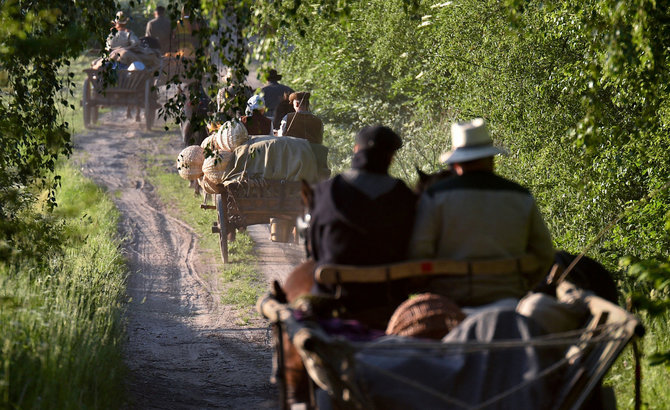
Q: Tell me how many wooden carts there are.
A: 3